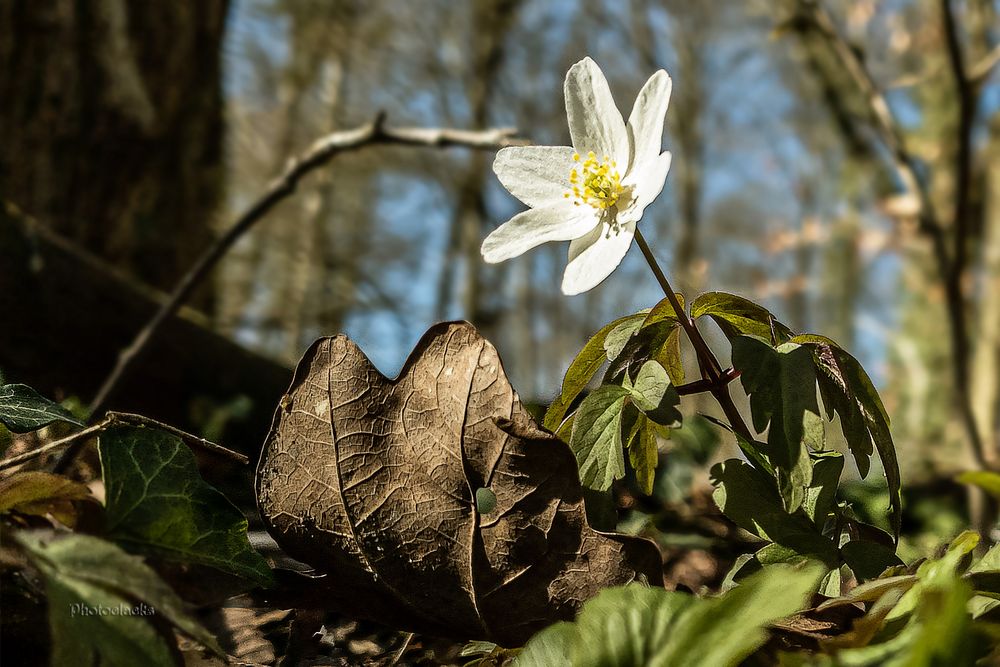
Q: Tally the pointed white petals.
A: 6